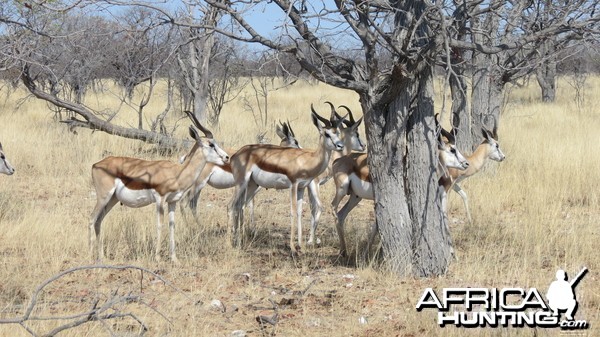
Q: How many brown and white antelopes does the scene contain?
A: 7